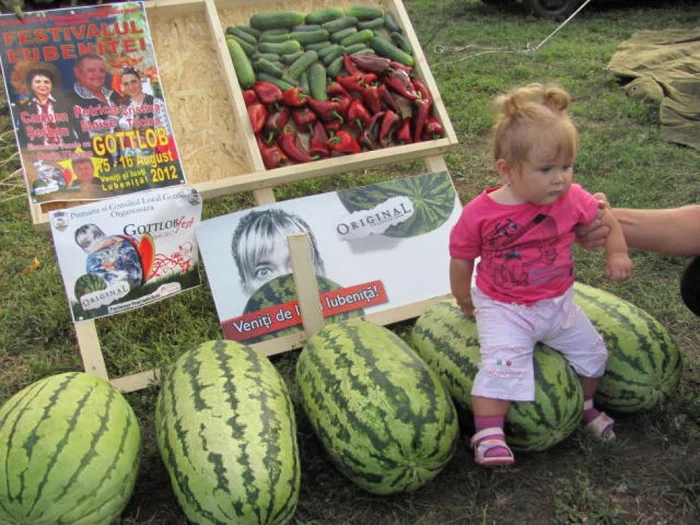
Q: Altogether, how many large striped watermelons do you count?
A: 5